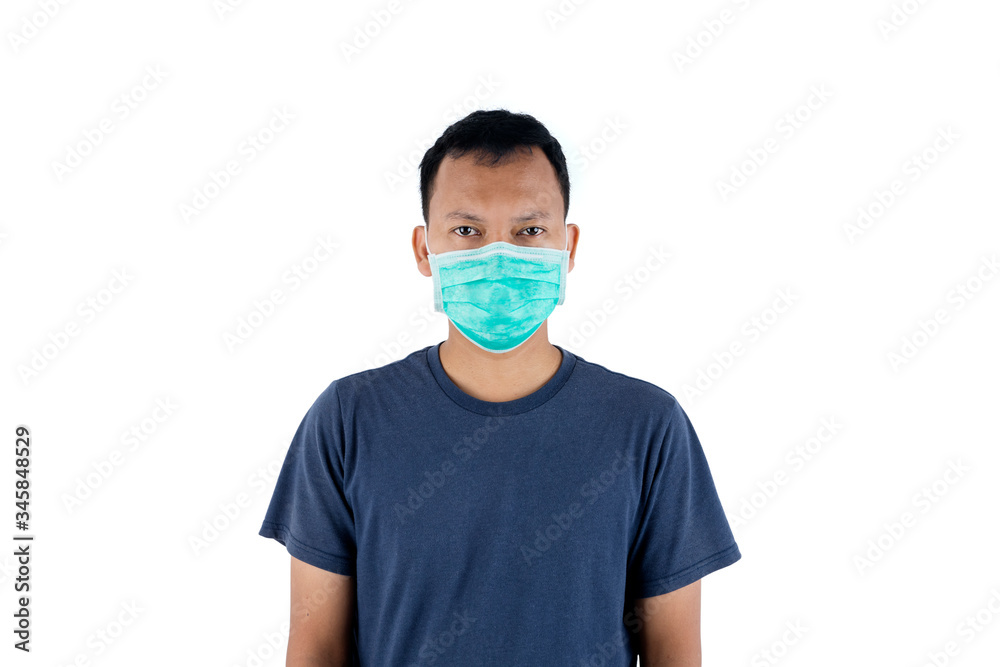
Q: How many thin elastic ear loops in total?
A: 2